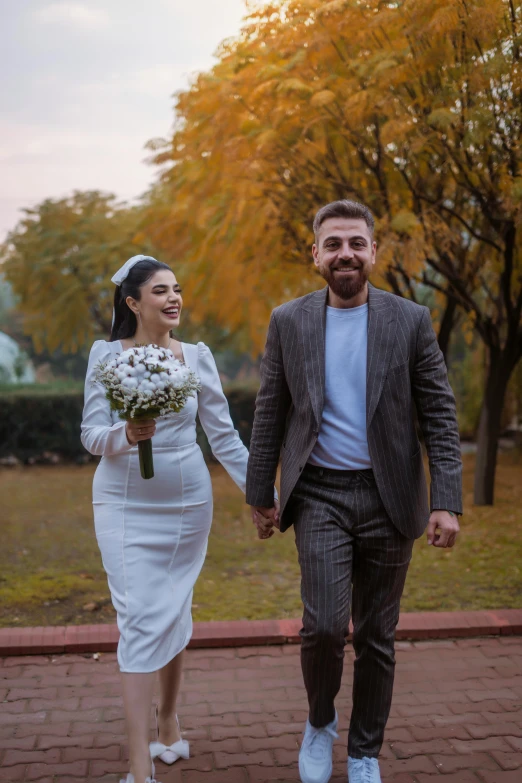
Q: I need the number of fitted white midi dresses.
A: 1